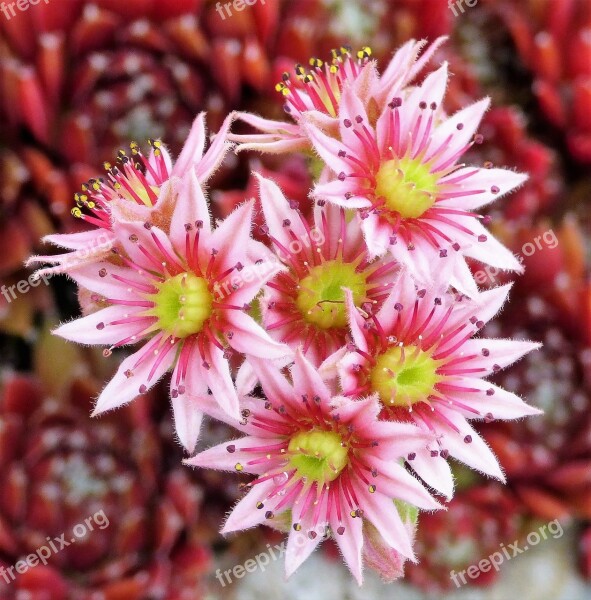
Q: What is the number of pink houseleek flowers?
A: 7